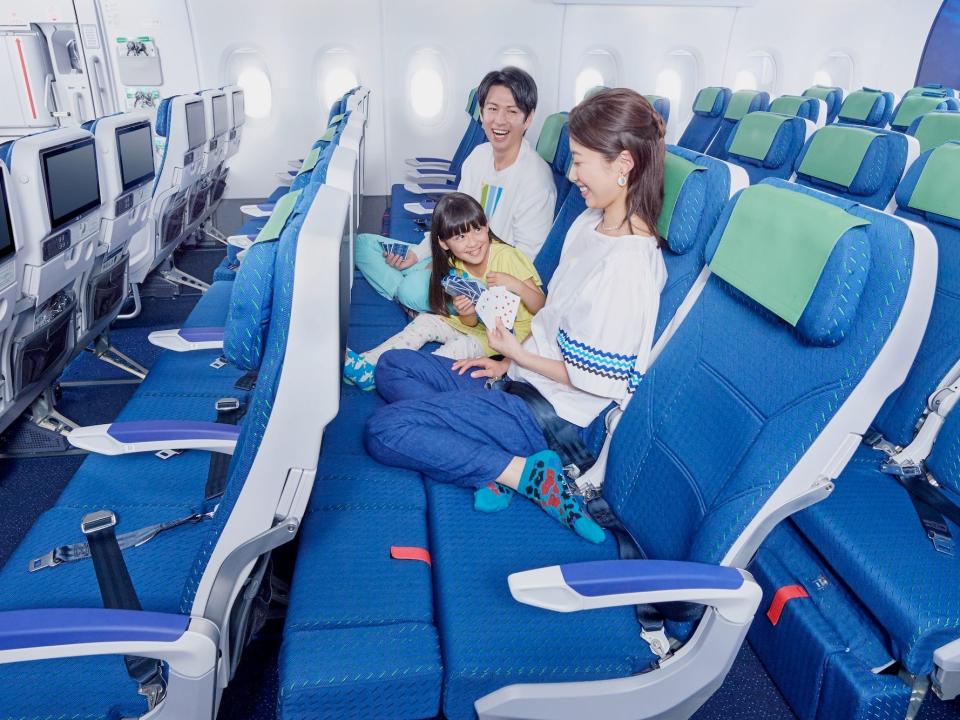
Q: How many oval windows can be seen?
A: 8